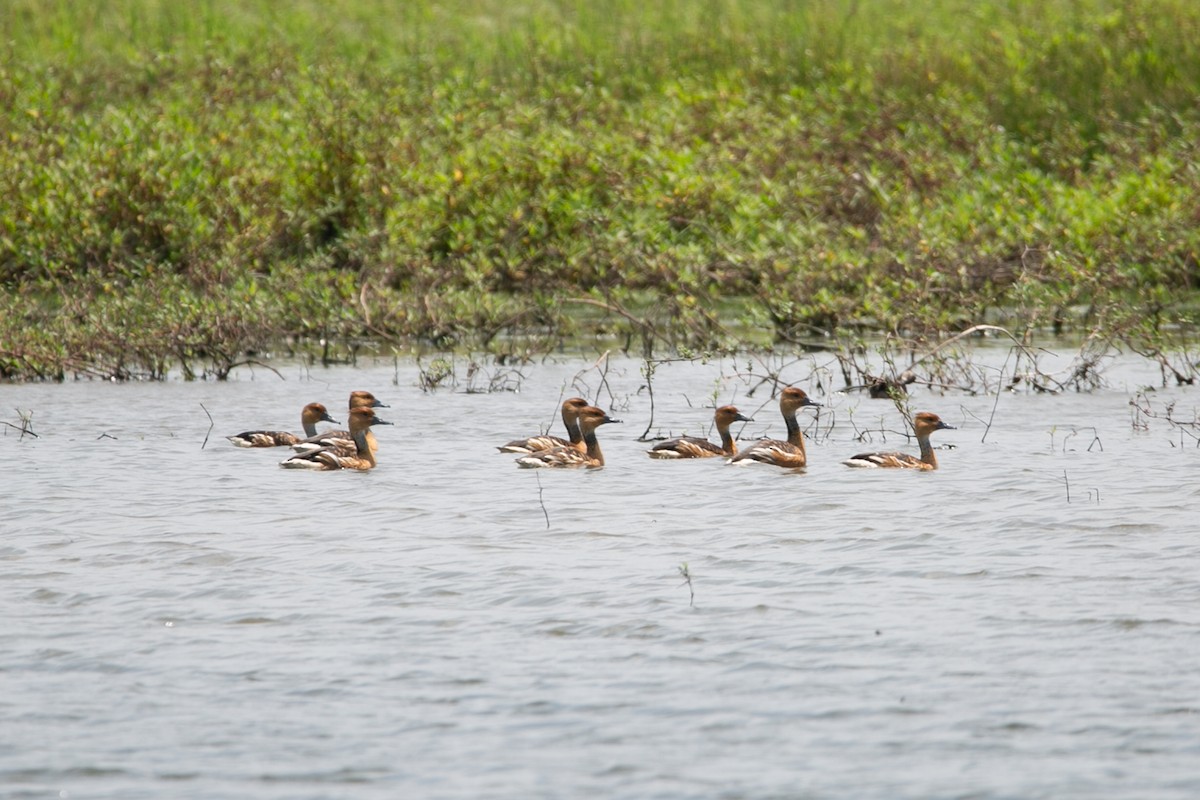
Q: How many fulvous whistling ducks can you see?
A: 8